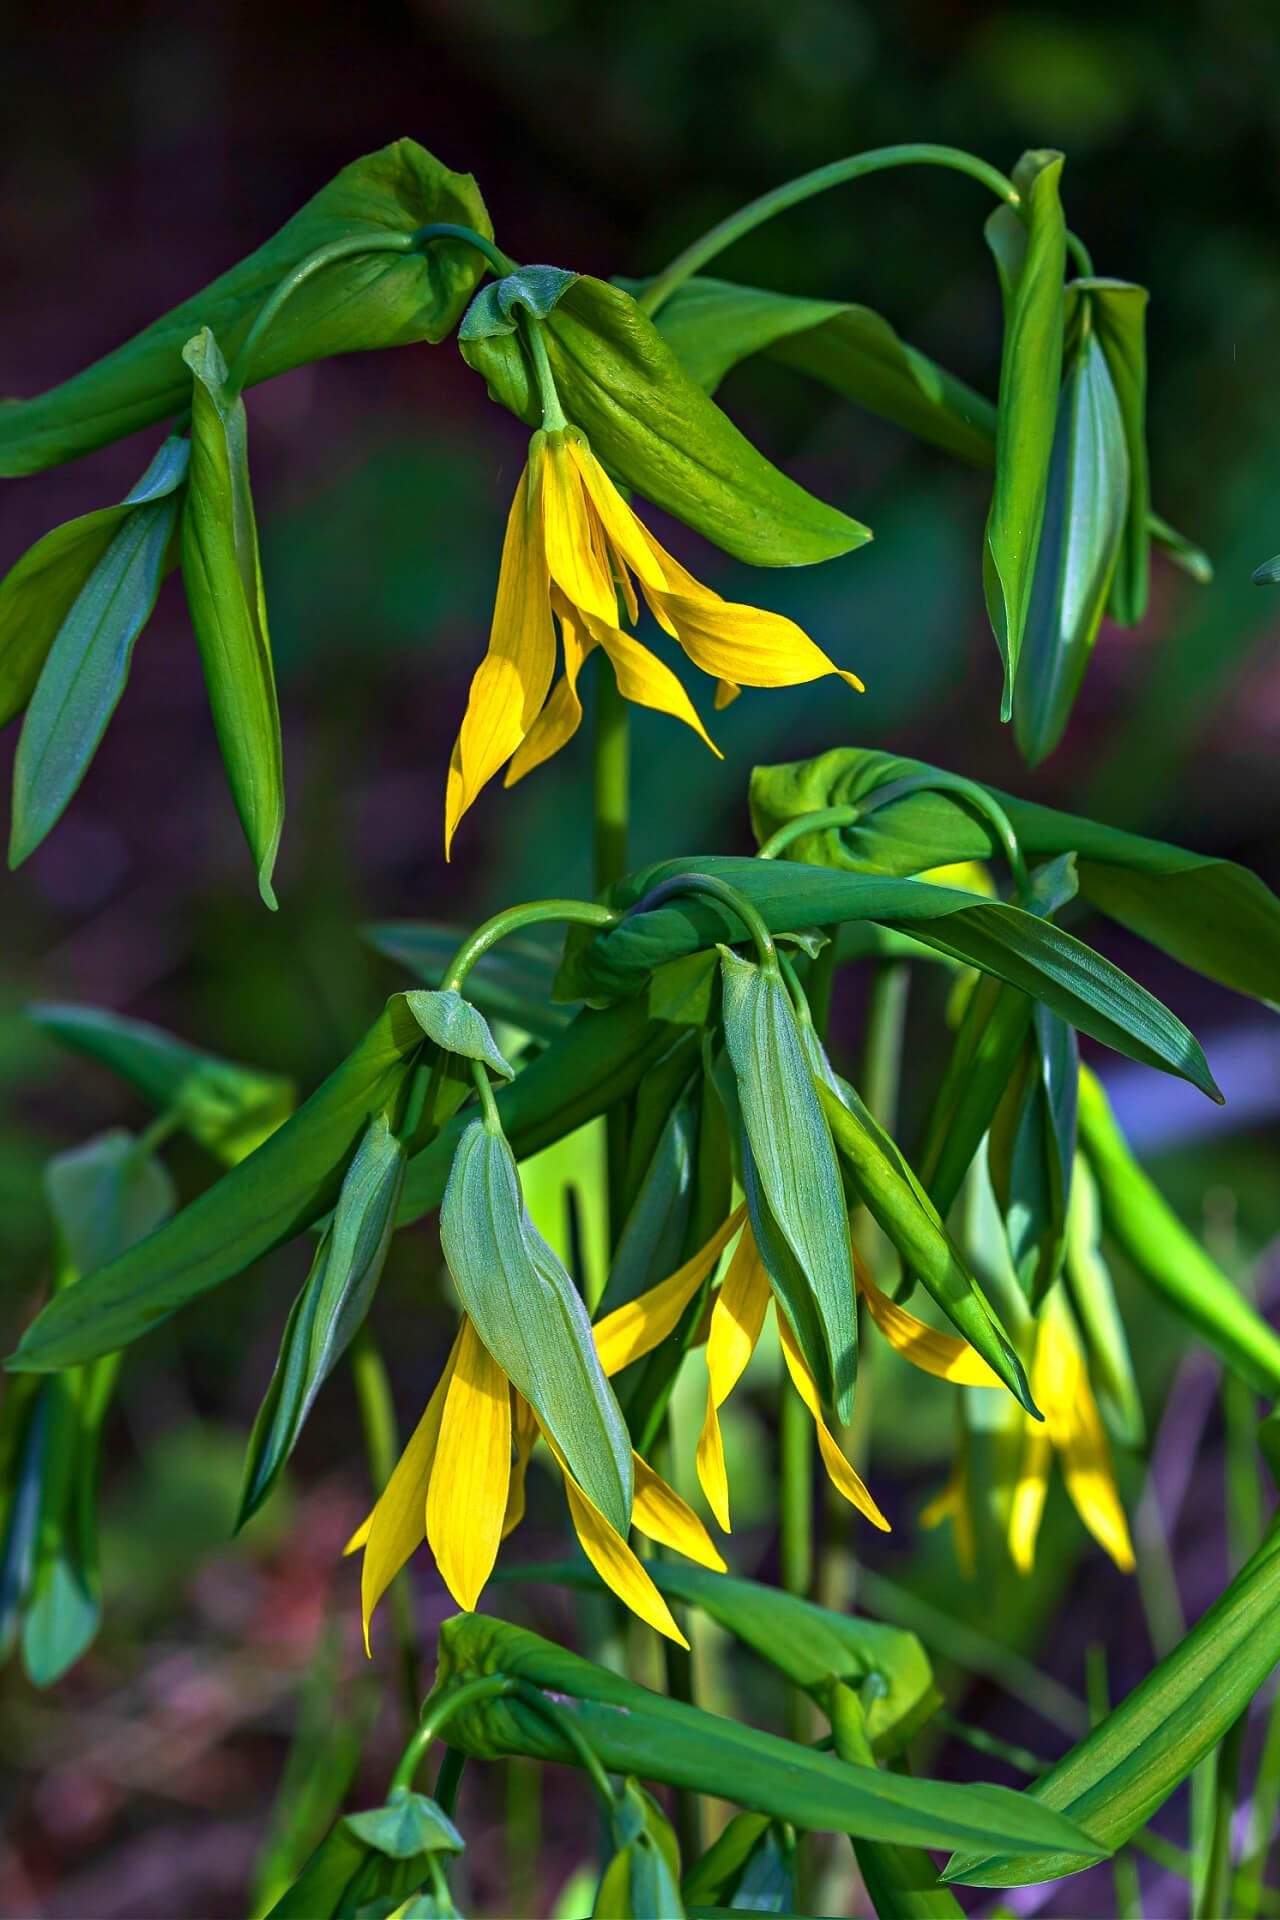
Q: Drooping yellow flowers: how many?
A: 4